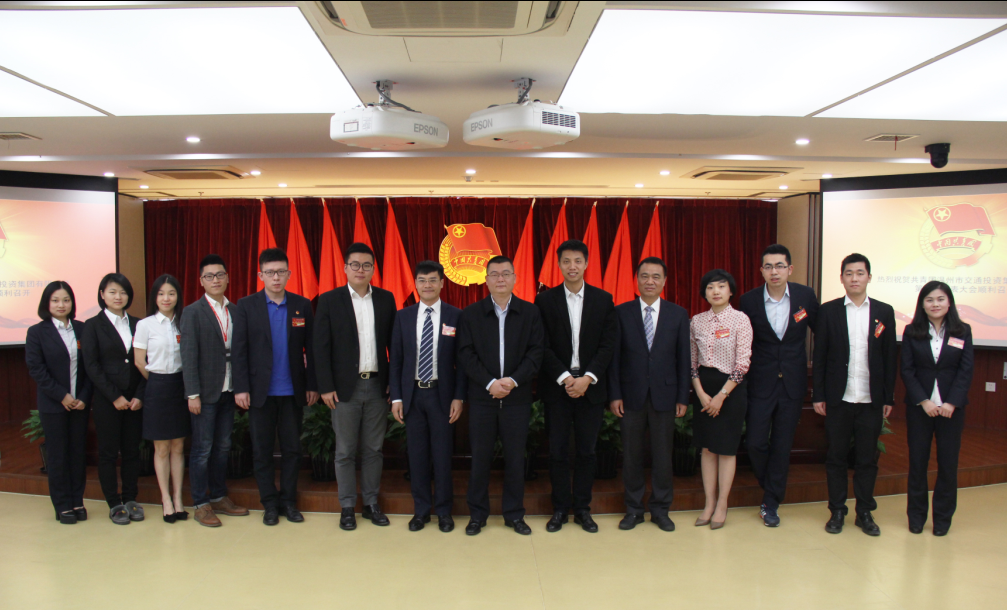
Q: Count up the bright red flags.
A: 10